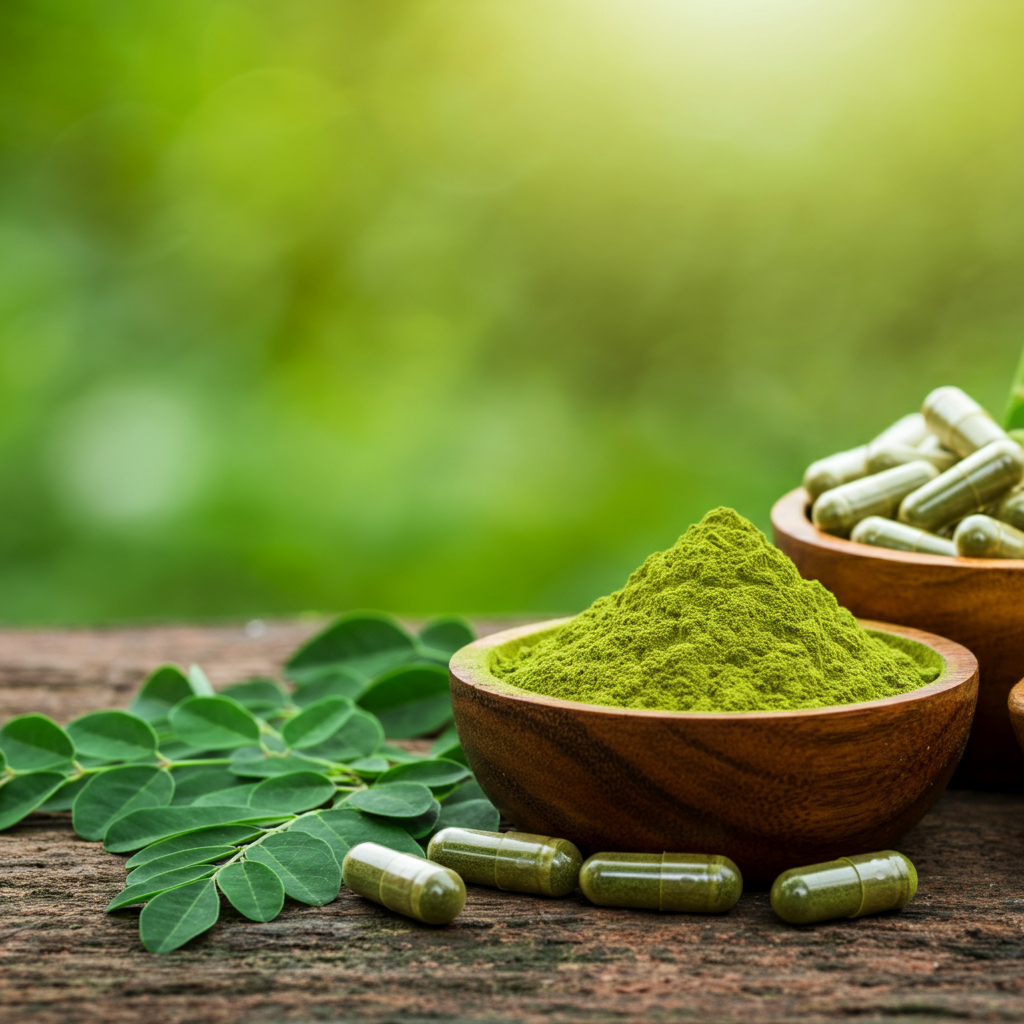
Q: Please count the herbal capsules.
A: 13